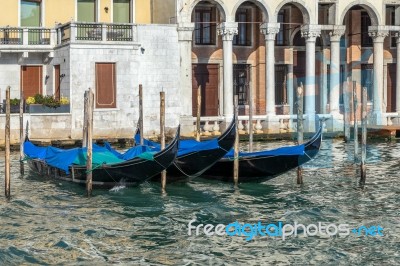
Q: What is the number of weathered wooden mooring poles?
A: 13